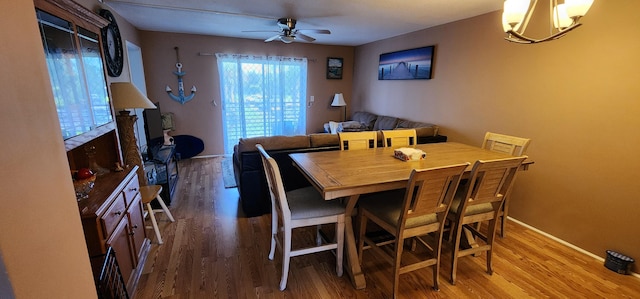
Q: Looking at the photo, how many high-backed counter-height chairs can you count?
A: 6